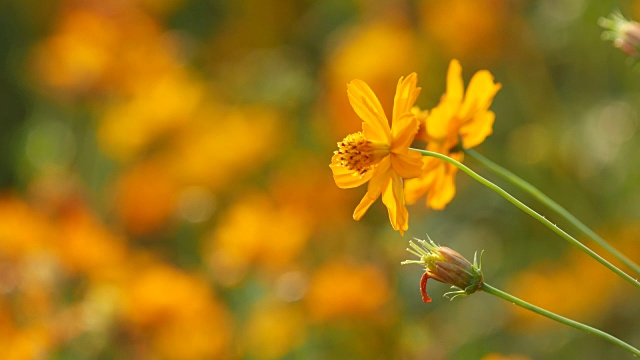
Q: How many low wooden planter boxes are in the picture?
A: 0